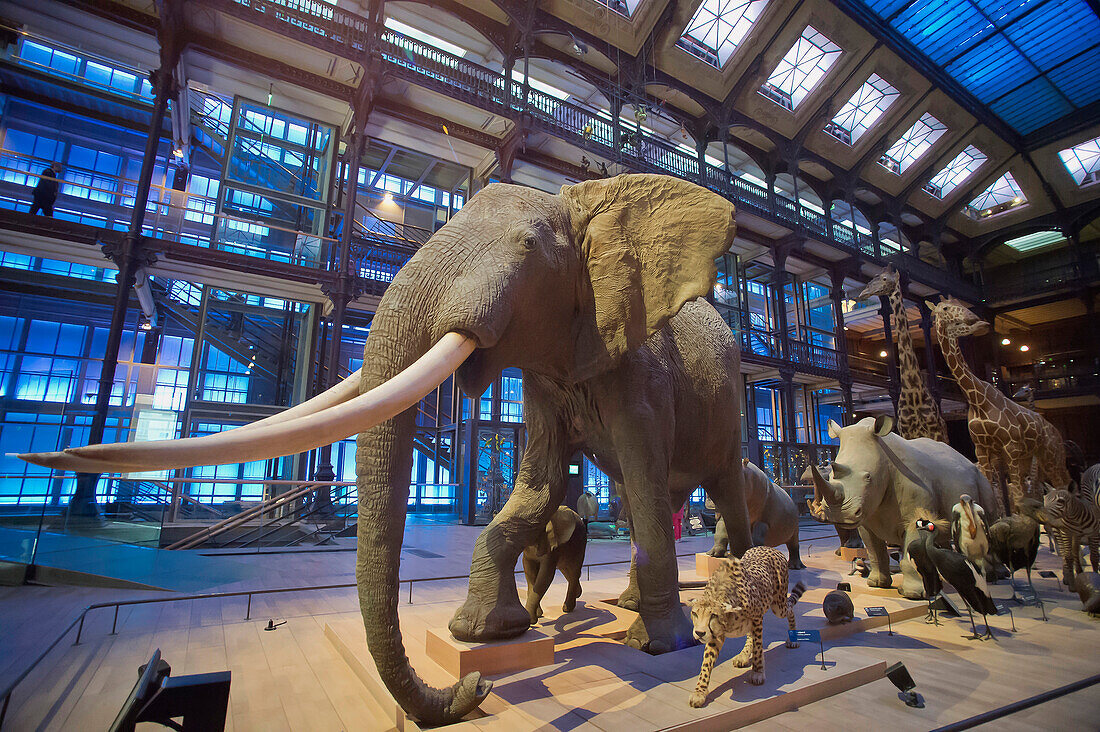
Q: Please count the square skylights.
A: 8